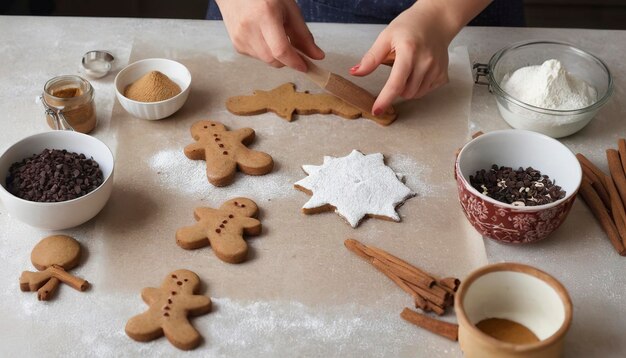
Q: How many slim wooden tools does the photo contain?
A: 1